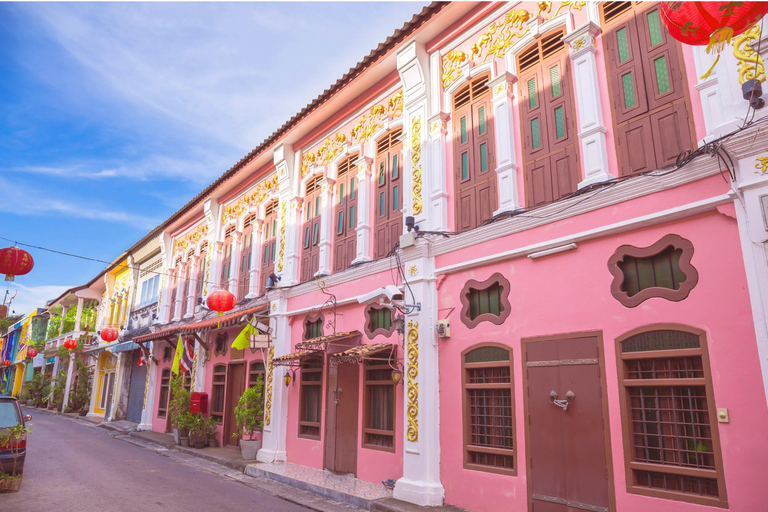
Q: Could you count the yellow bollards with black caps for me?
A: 0